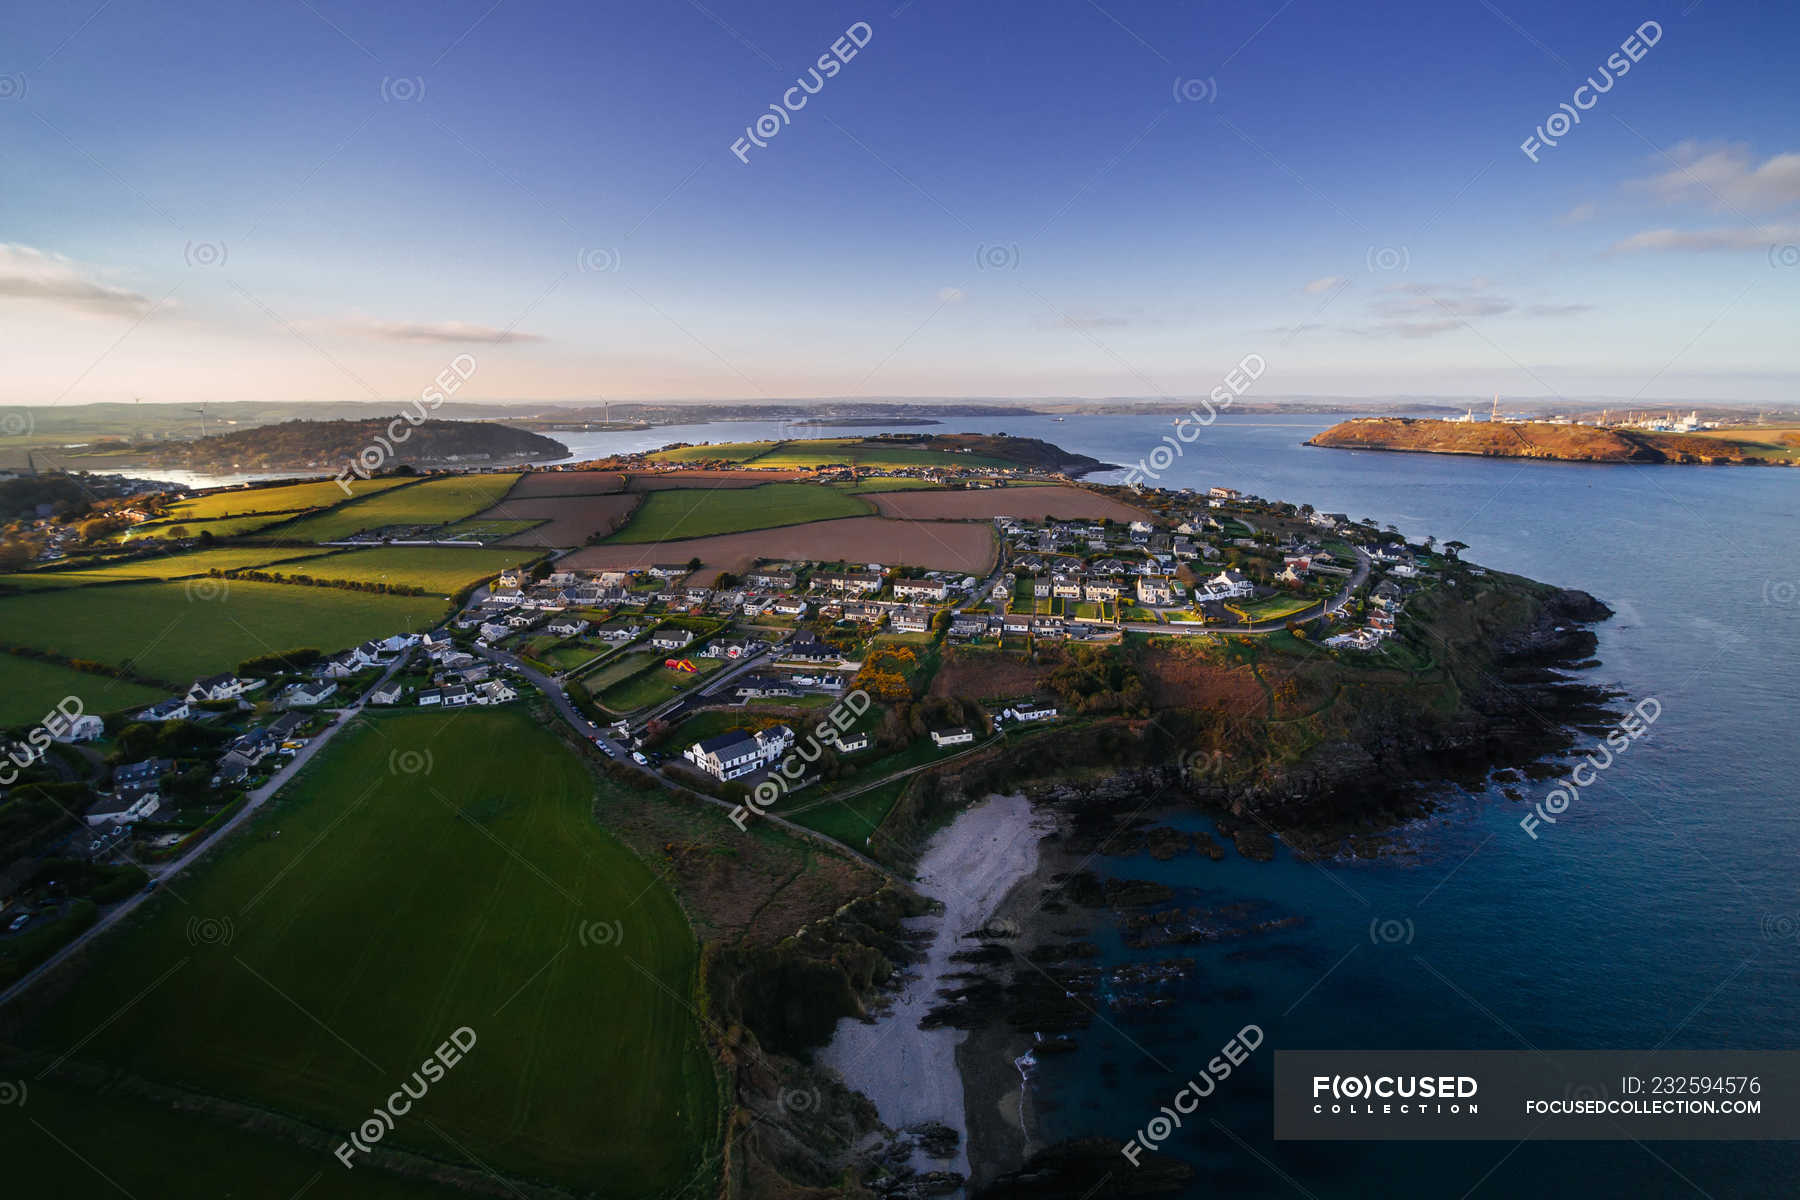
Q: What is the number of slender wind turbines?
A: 3